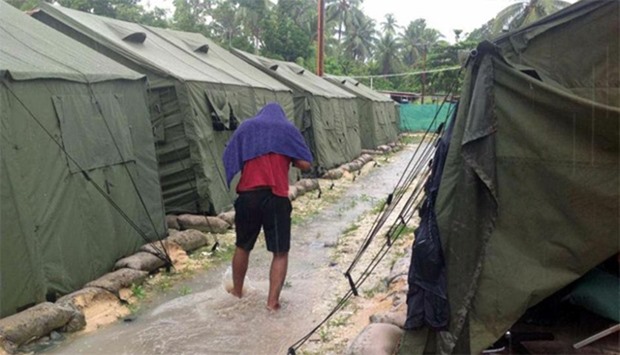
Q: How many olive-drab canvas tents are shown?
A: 5